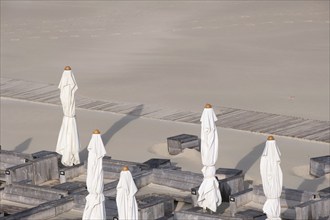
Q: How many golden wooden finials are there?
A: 5